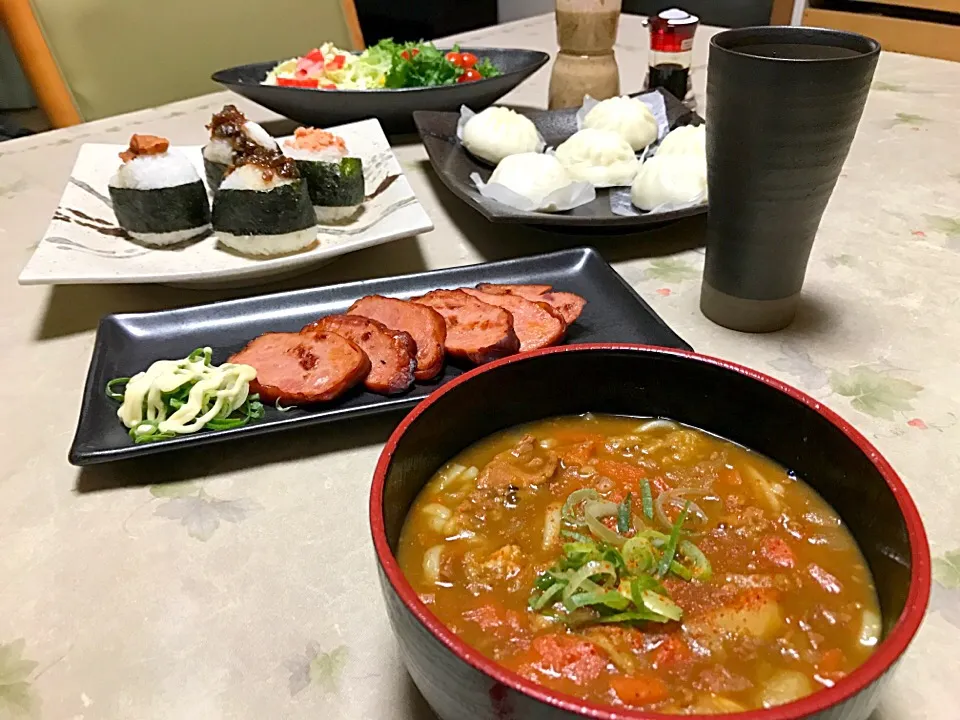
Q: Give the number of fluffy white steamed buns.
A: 6